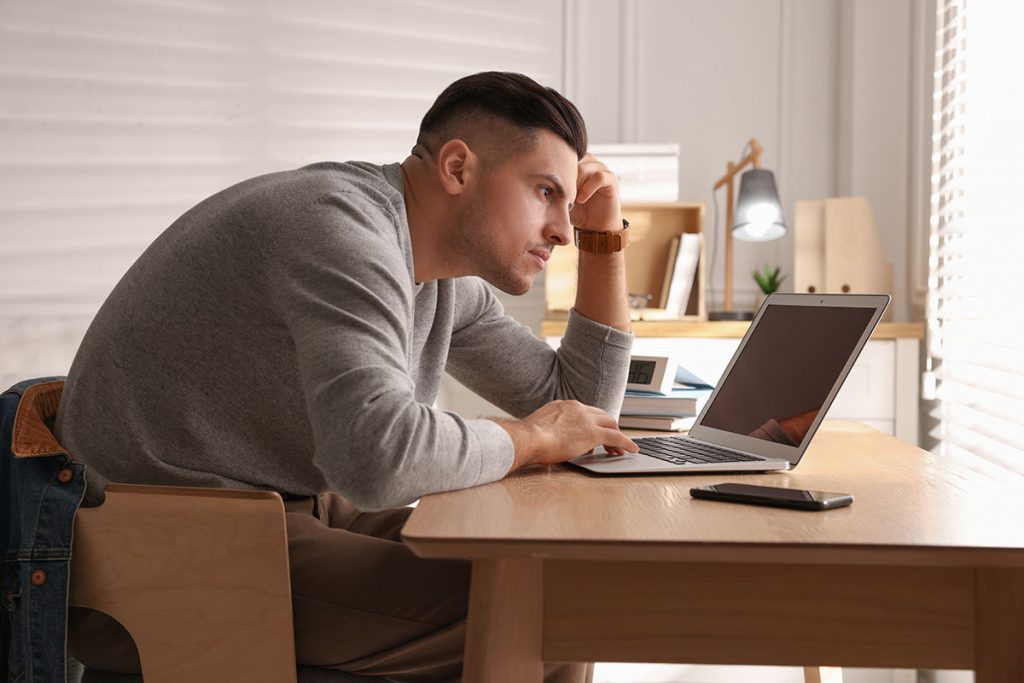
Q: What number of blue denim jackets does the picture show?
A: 1